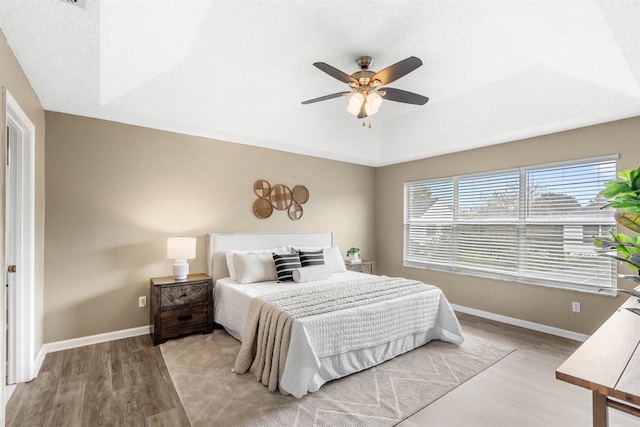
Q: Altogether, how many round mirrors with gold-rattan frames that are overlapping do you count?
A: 5